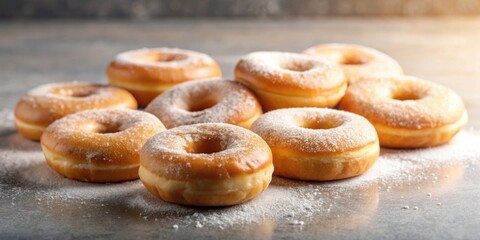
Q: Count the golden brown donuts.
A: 9